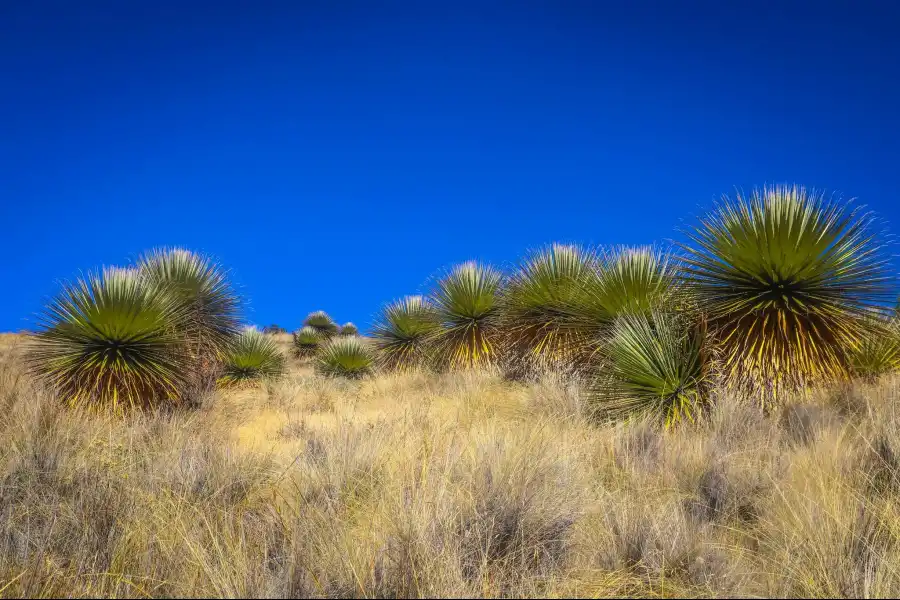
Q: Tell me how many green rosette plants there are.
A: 14